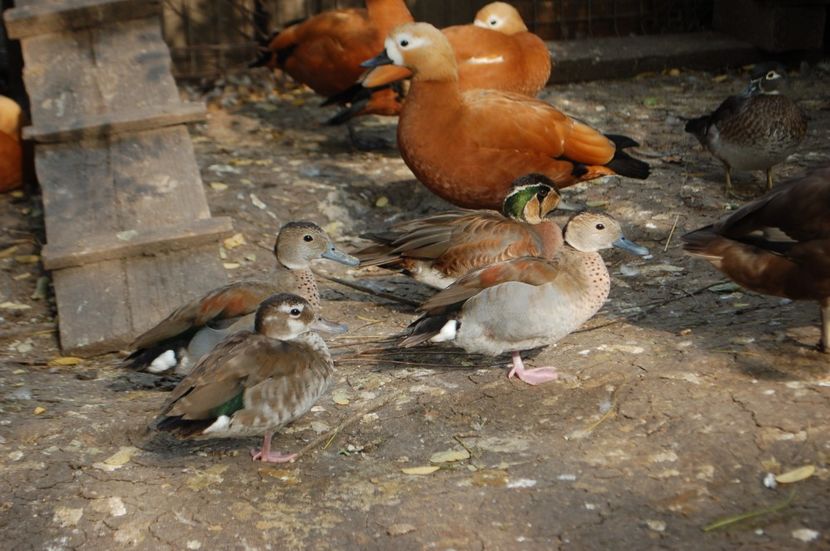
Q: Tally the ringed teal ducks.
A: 3